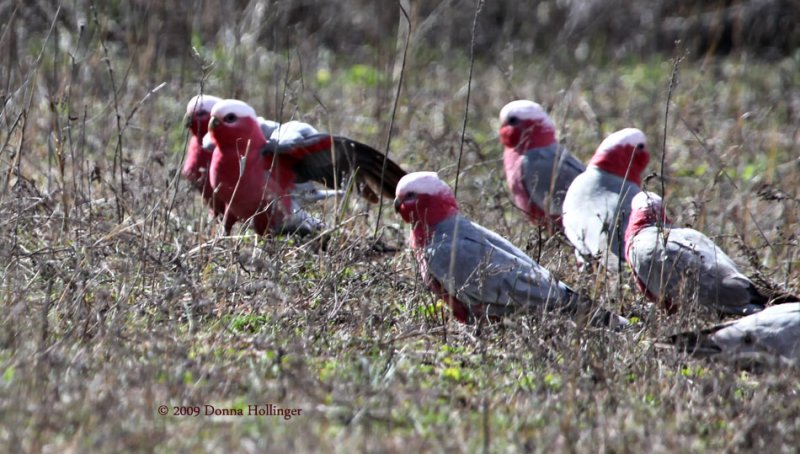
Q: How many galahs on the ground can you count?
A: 7